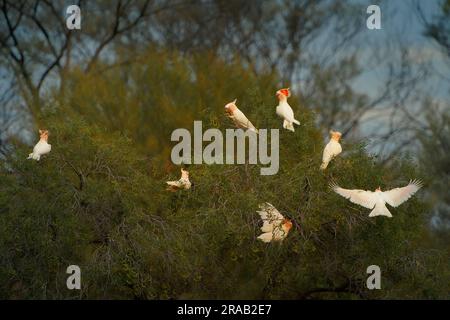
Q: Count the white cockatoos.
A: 7